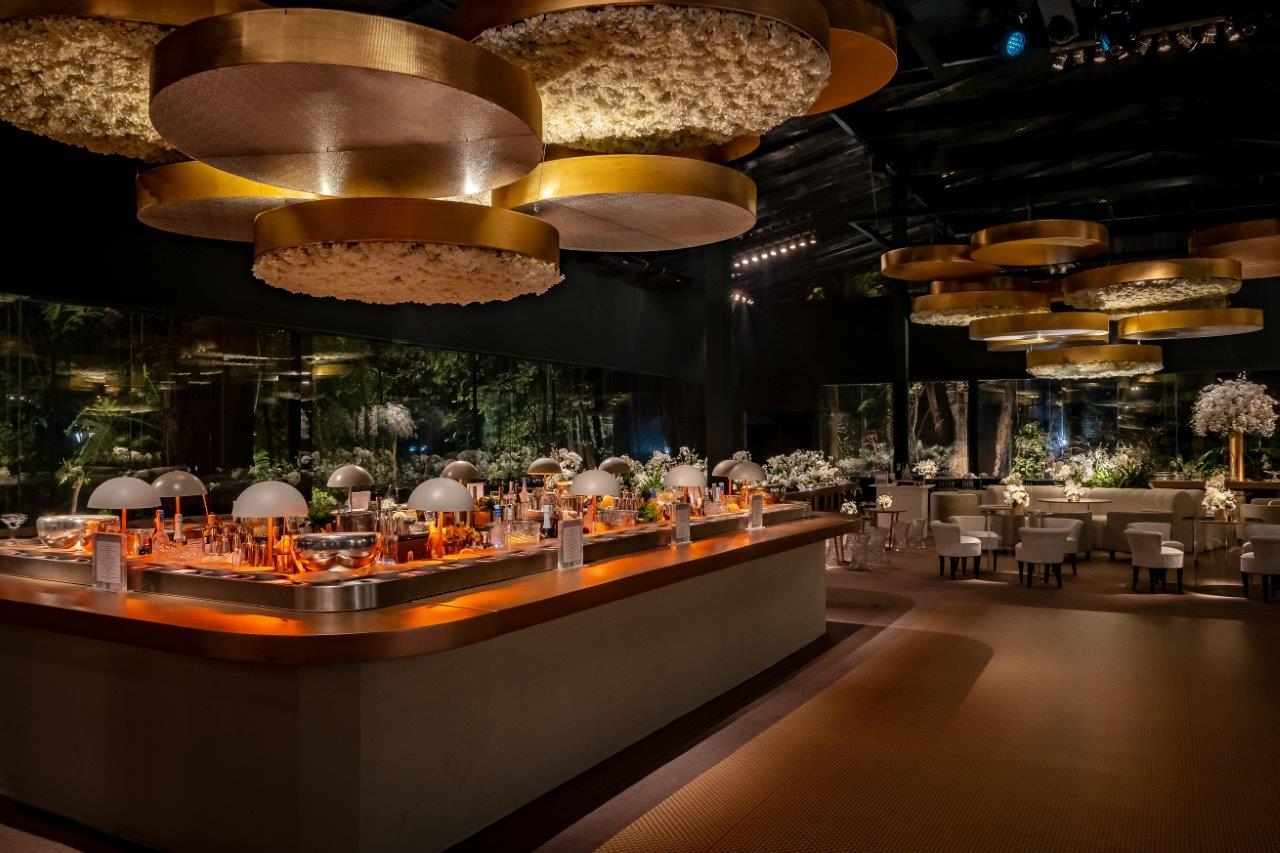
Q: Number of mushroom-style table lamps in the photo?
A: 12